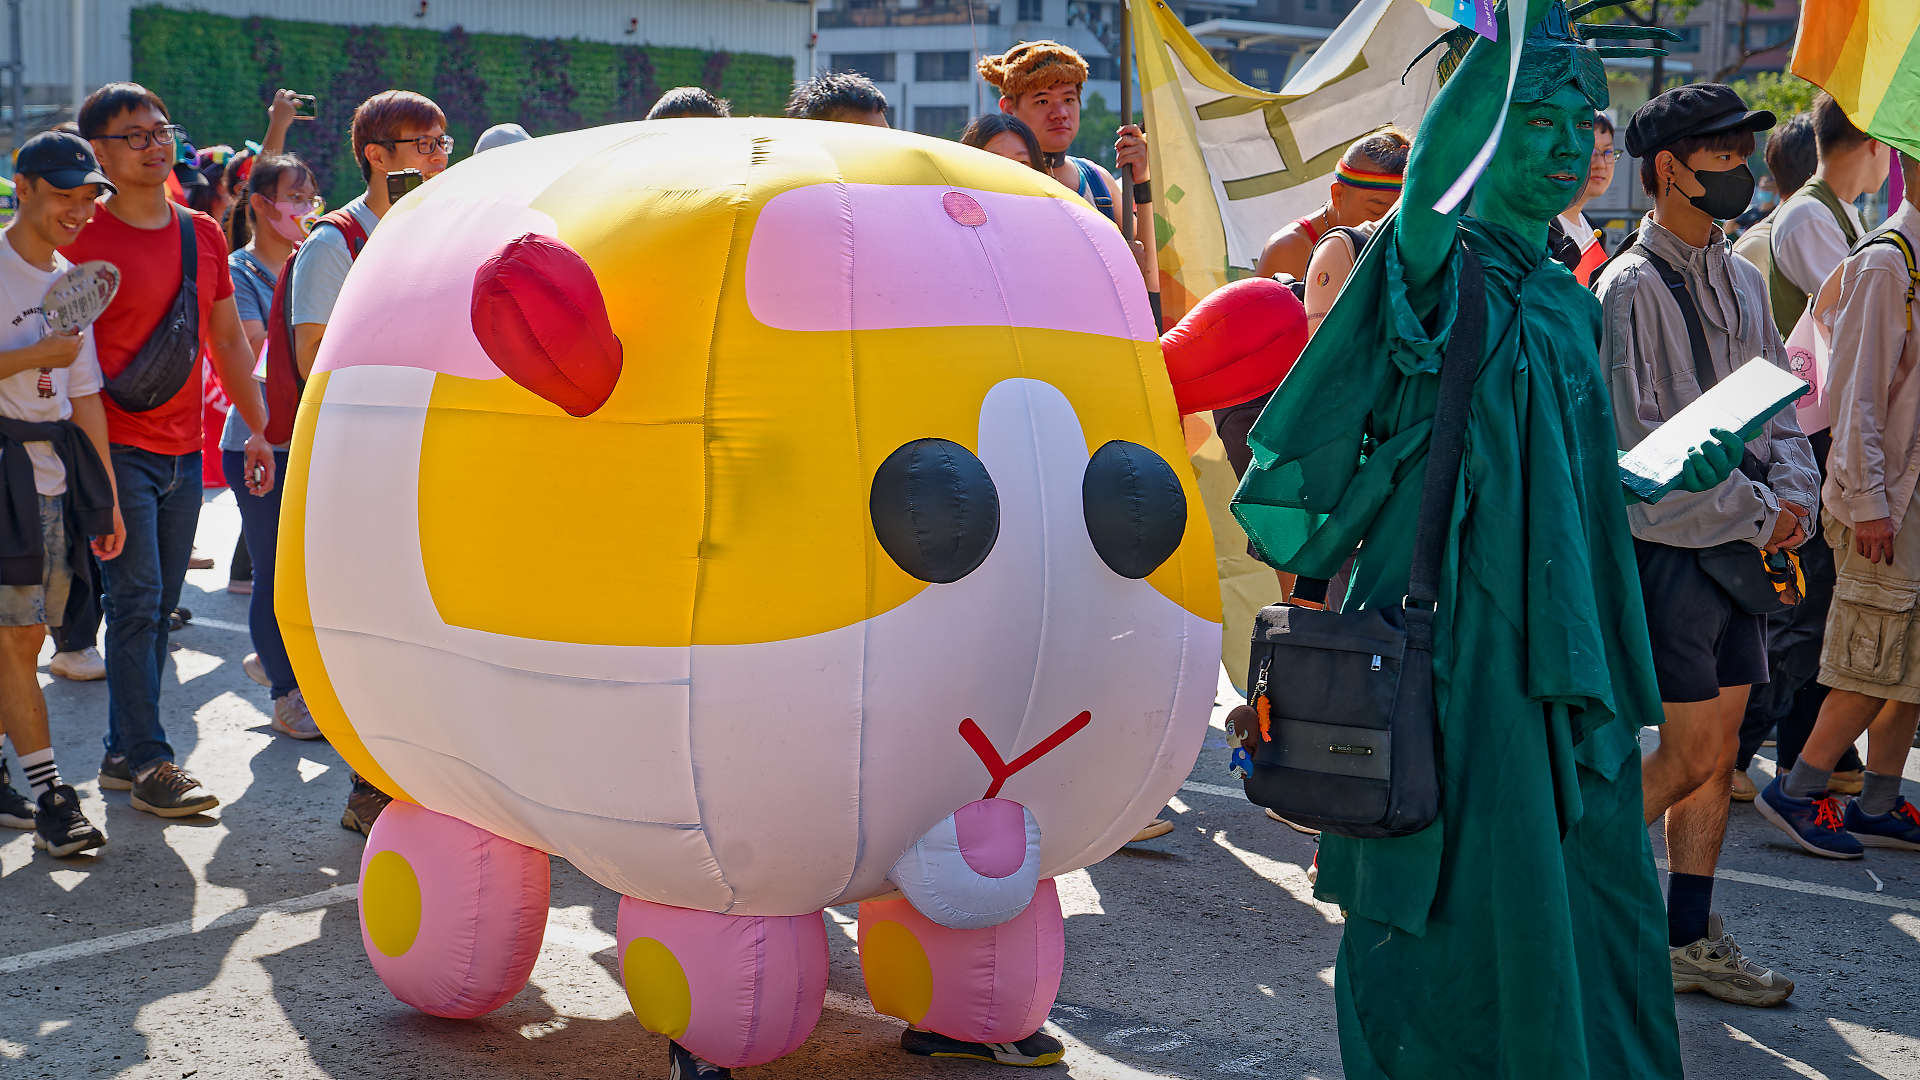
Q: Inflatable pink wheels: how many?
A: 3